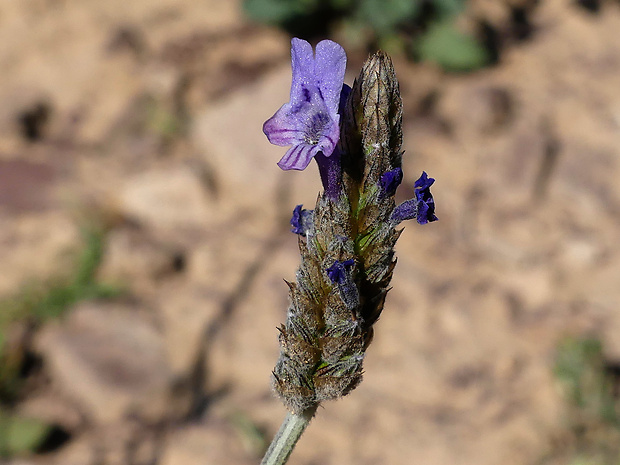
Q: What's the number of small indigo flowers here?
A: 4